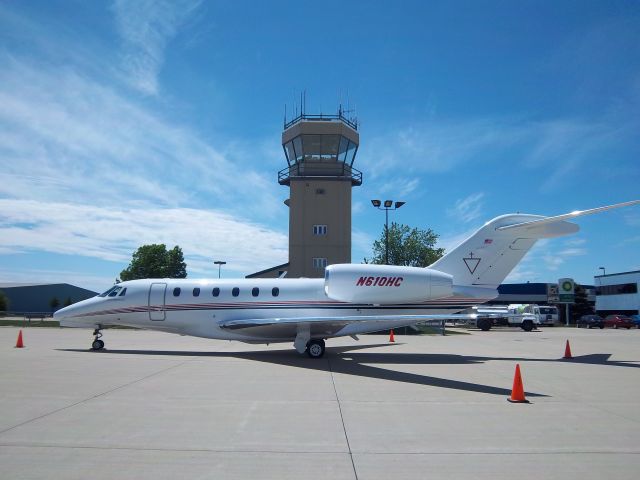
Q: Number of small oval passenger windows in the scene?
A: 6